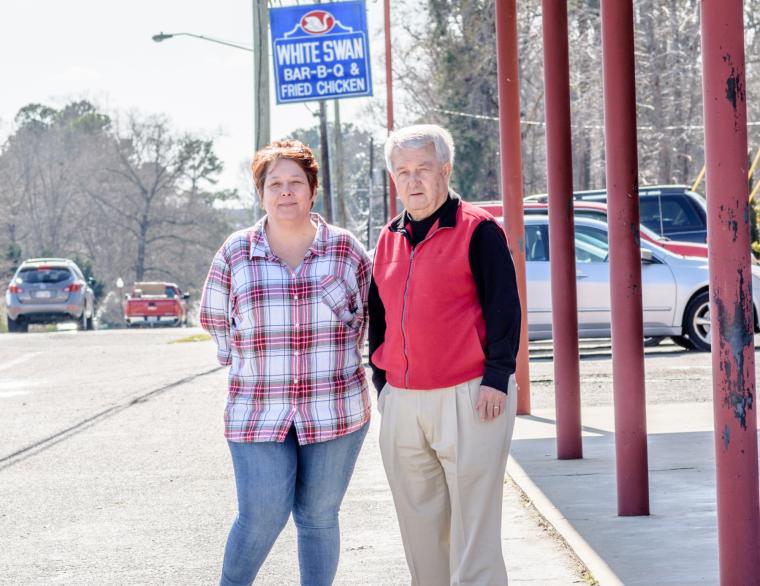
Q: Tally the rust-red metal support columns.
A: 4